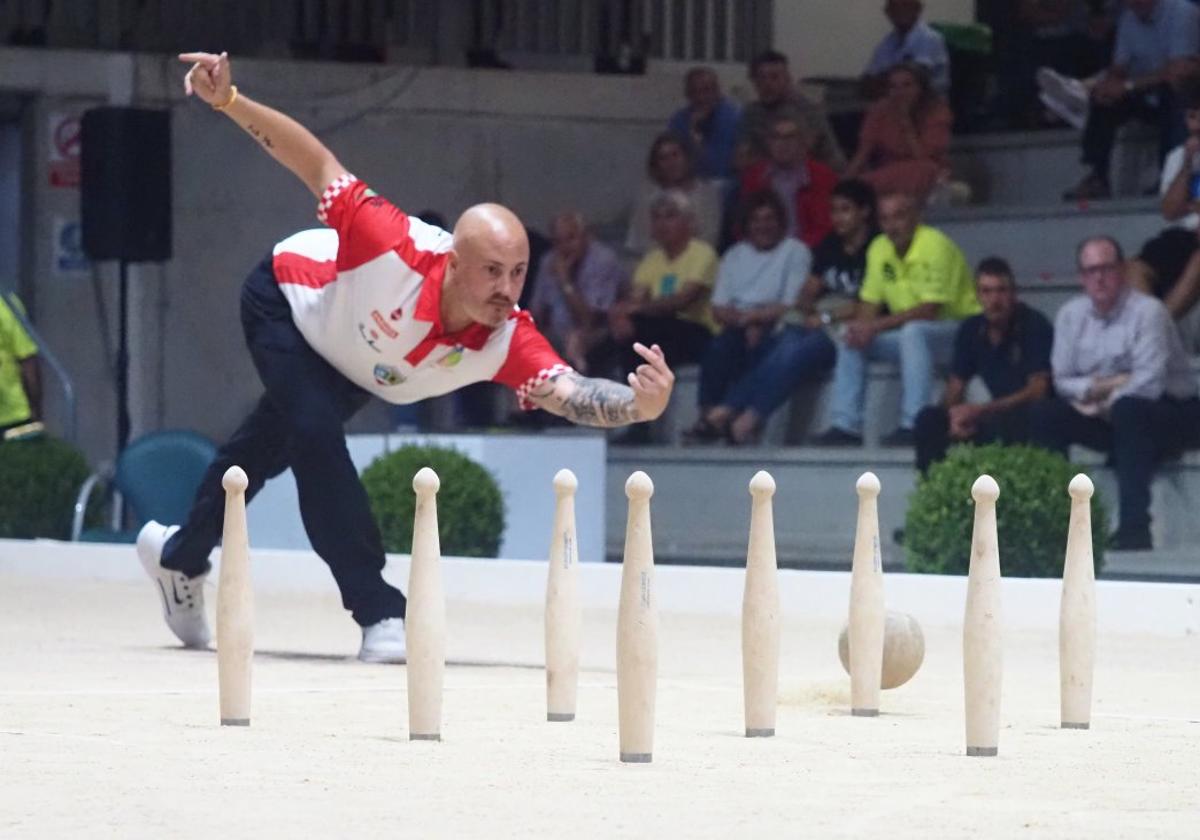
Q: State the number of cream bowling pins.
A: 8